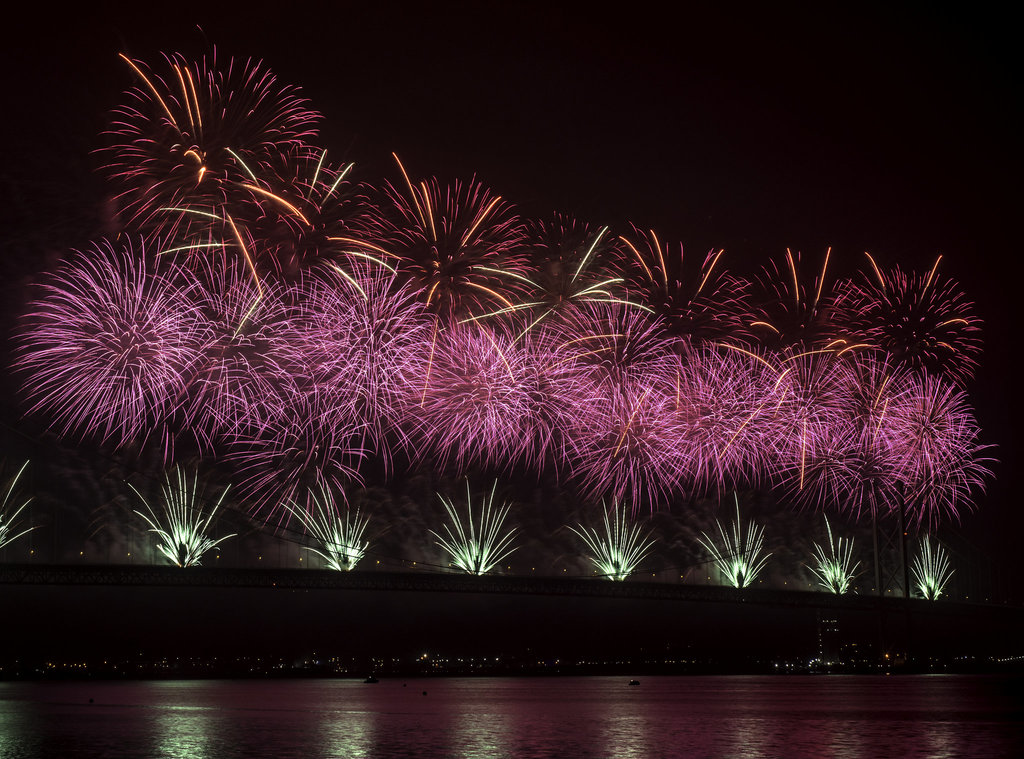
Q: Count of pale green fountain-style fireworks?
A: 8